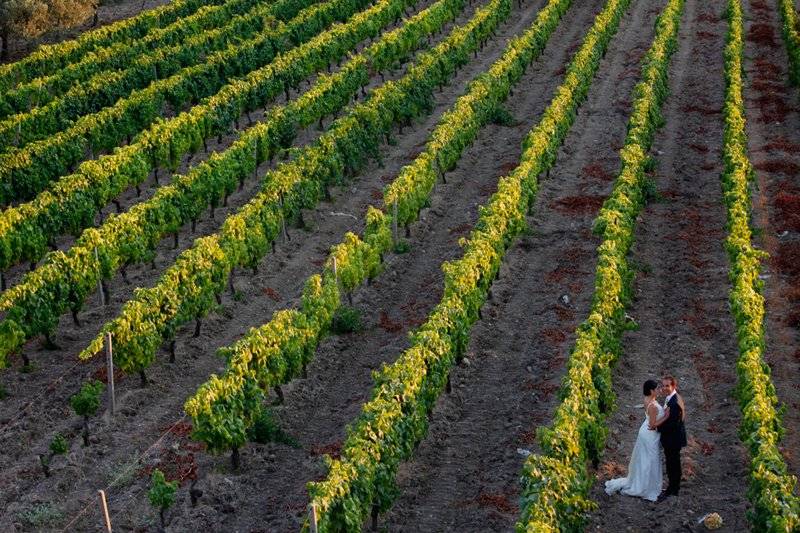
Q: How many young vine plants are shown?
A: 3